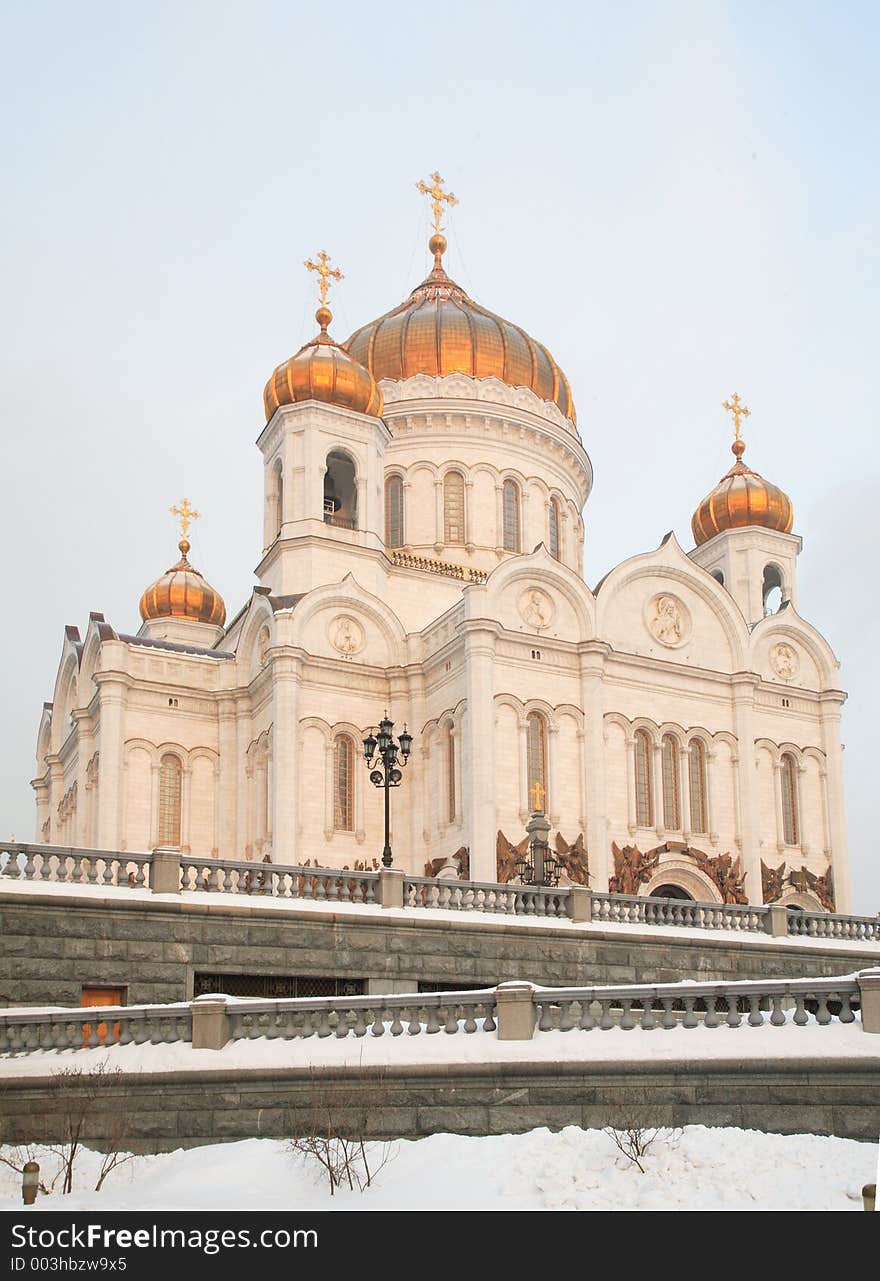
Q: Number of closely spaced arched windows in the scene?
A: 3